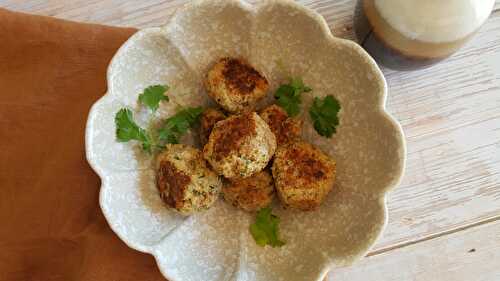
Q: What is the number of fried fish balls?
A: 7